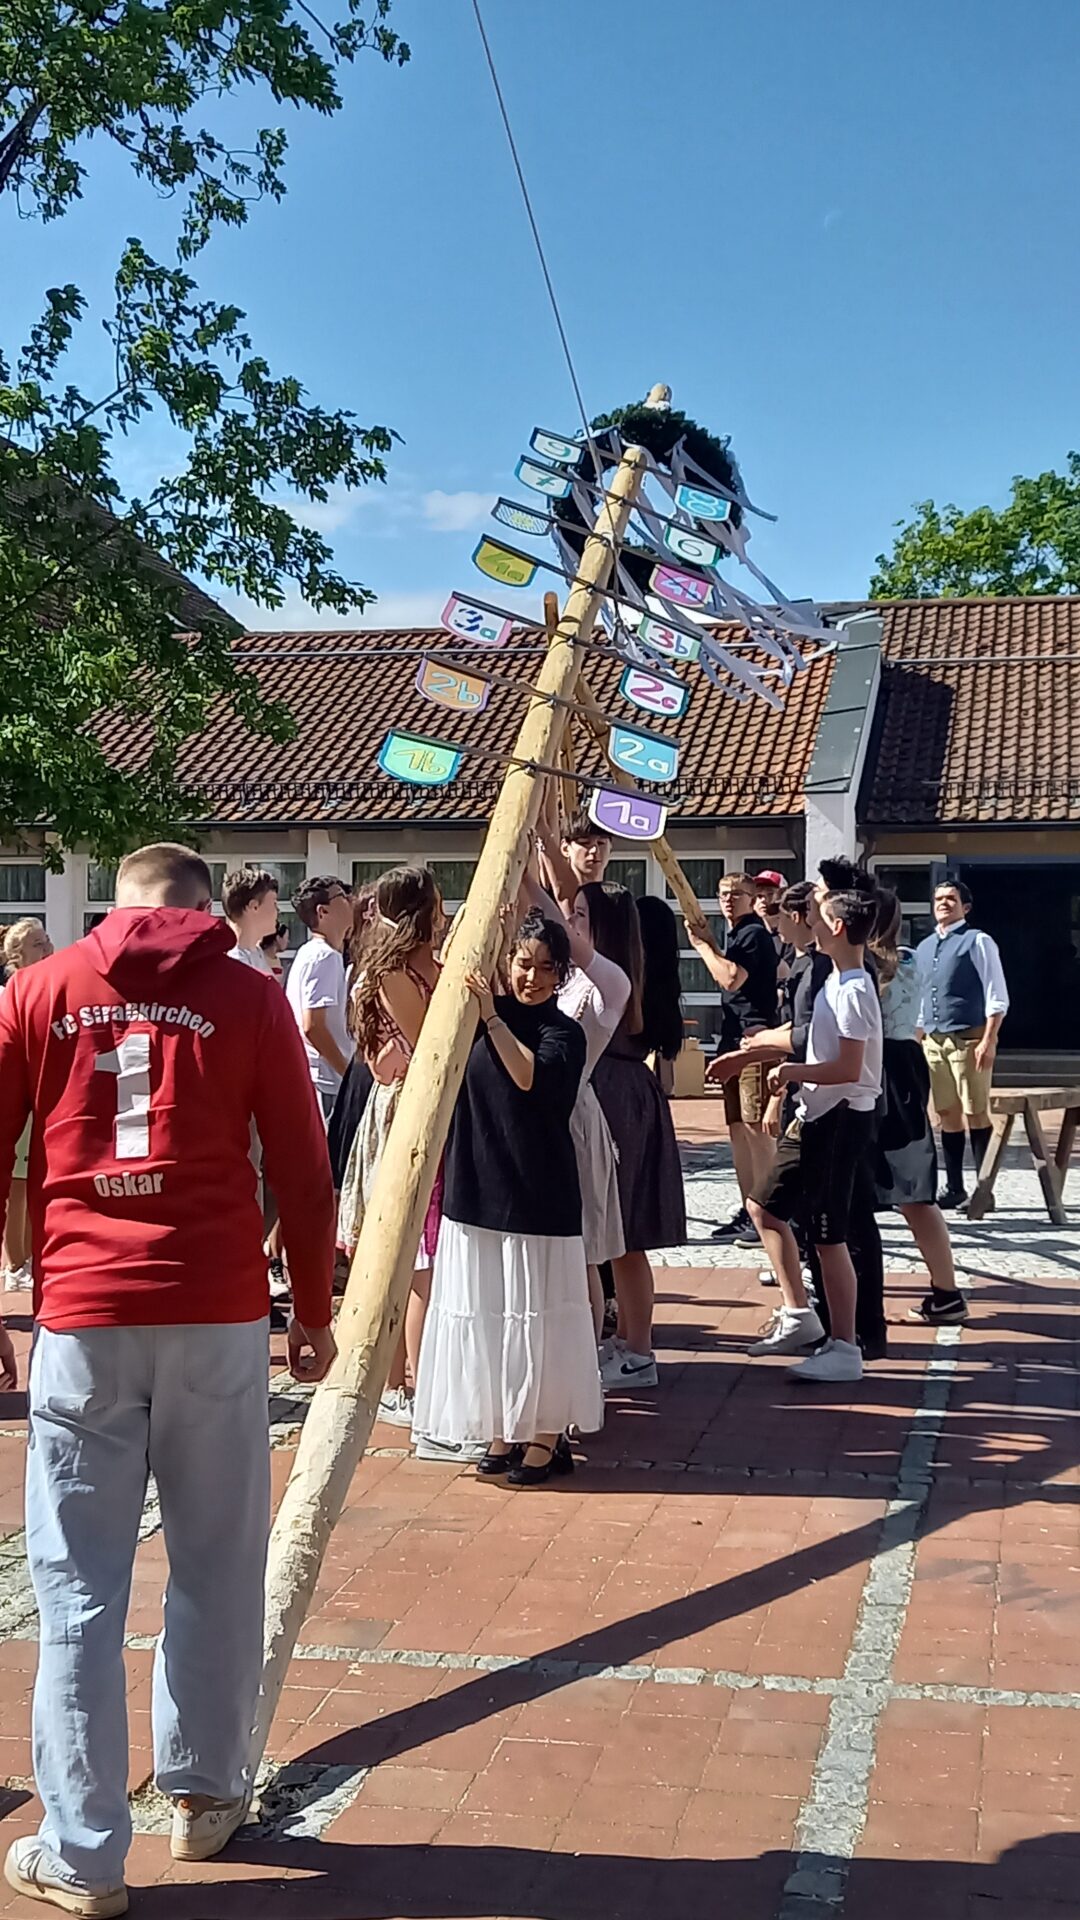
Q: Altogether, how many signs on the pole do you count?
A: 14